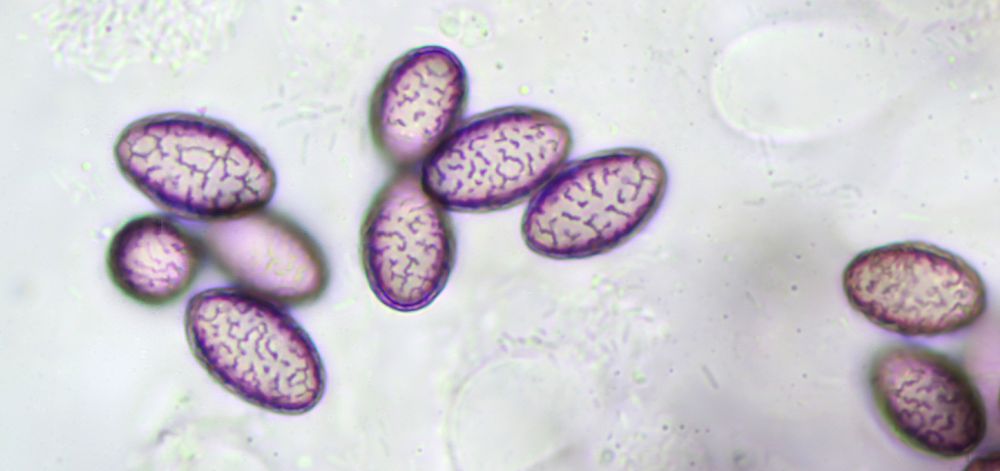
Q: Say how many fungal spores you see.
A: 10